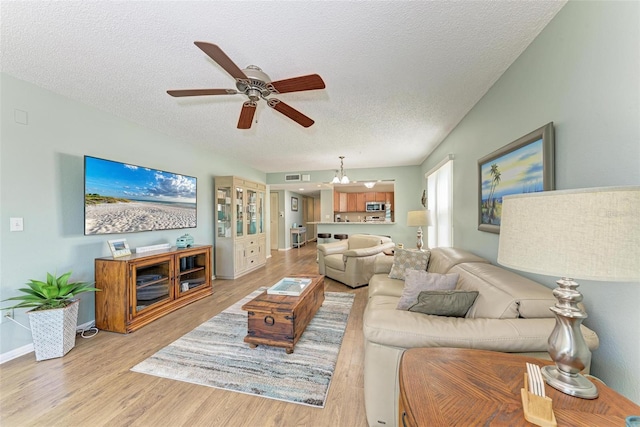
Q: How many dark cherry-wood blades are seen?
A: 5